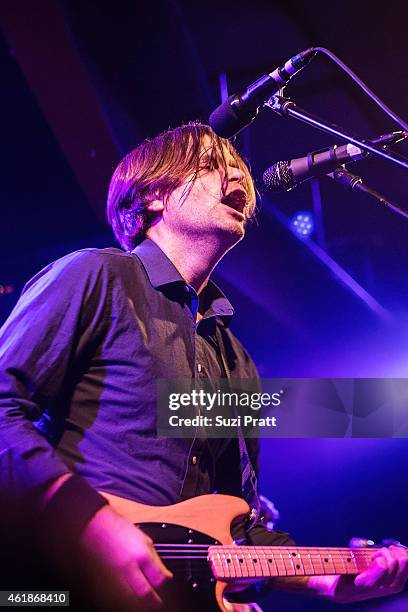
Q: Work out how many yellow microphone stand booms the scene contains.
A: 0